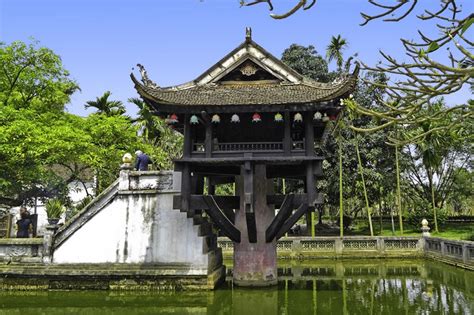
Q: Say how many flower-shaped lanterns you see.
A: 8